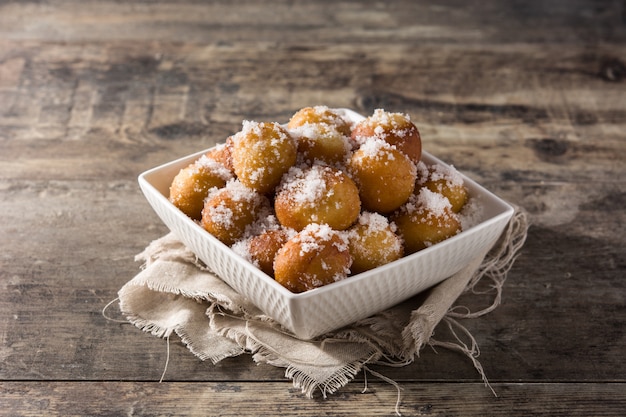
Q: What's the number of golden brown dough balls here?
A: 14